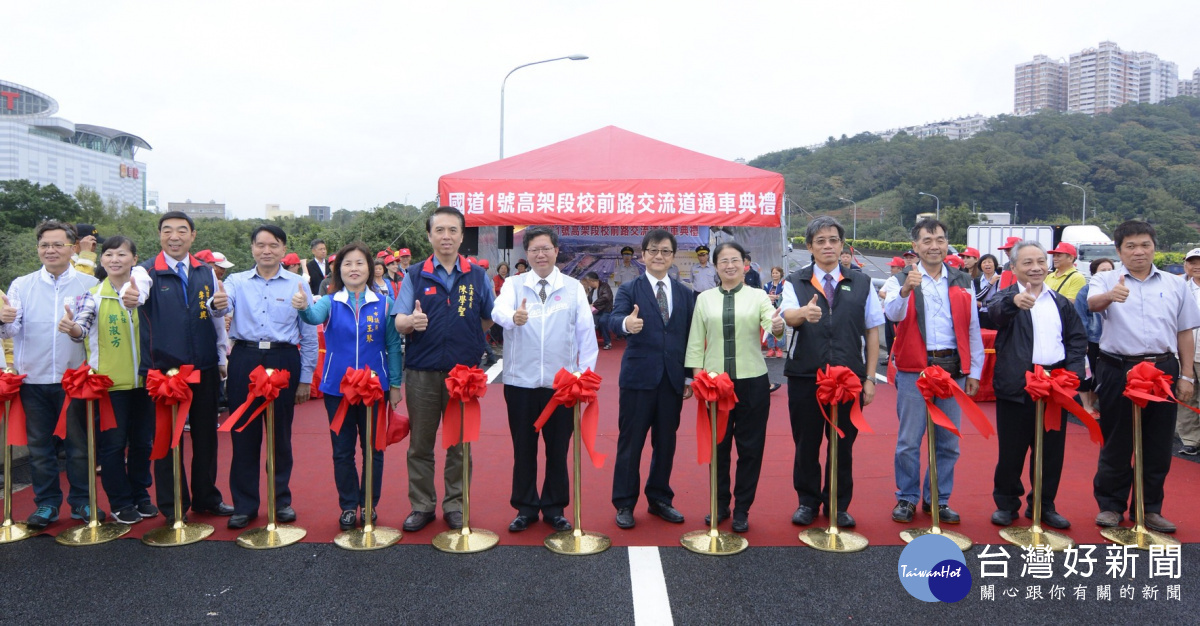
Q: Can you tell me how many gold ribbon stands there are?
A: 12